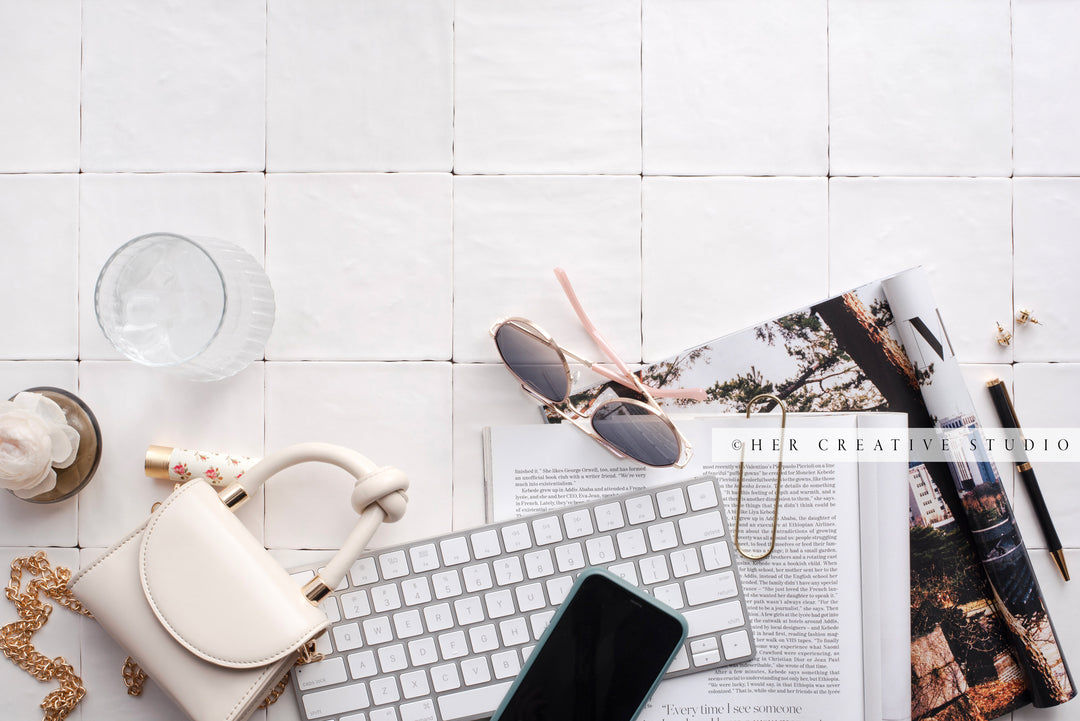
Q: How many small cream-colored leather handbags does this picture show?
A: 1